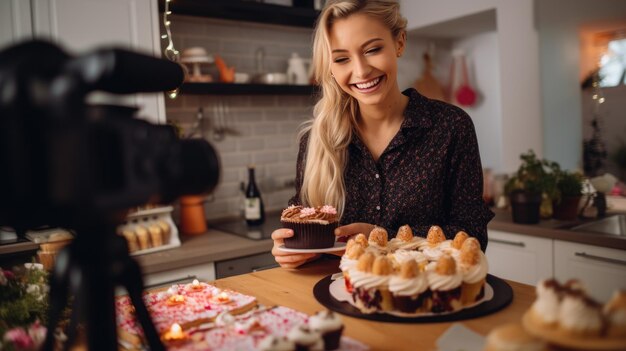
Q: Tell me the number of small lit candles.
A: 4